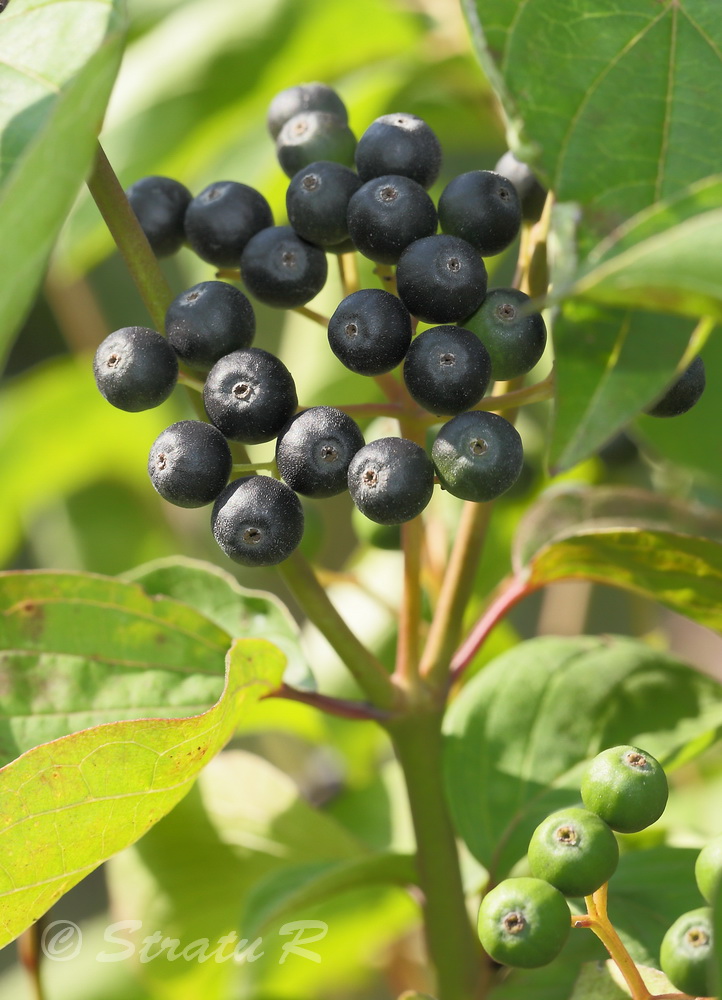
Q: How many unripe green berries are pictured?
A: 5